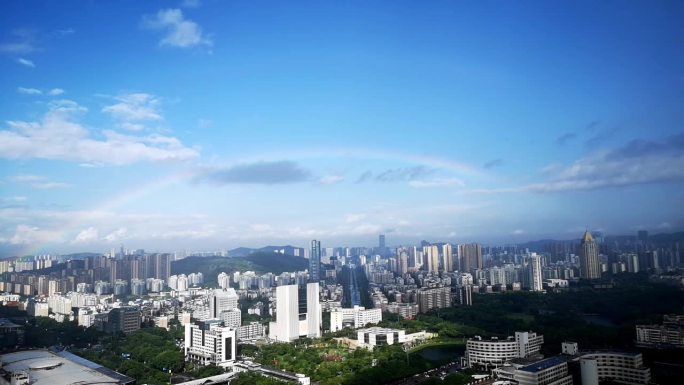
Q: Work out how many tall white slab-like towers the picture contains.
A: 2